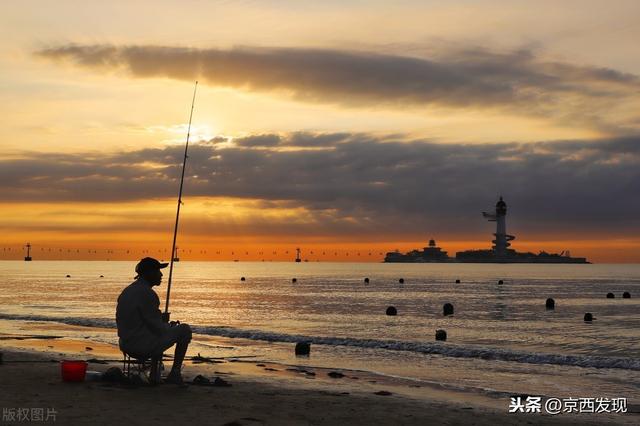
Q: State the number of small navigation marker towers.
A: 3